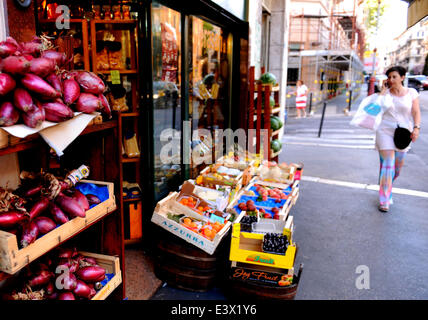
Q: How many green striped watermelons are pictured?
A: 4